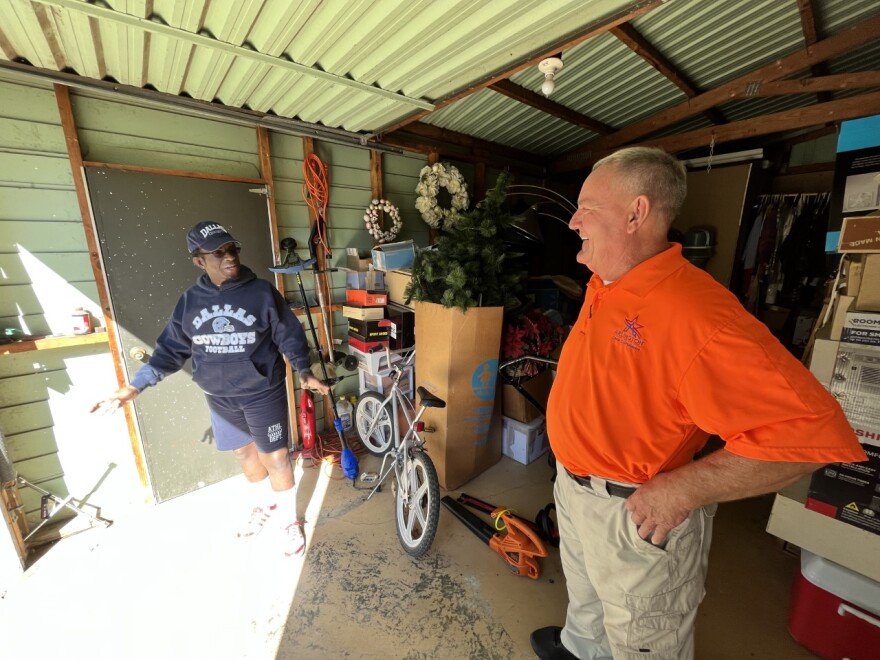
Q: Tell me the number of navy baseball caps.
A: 1